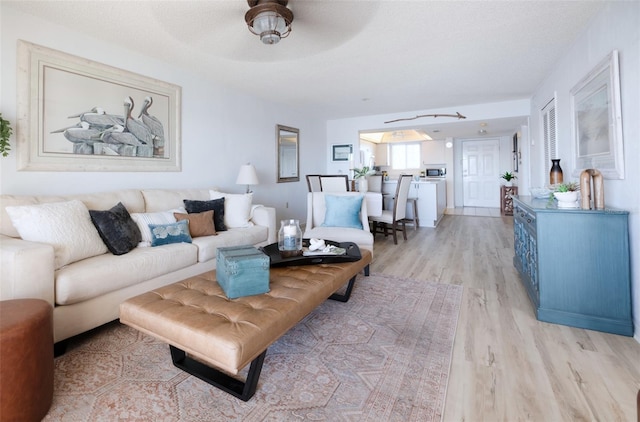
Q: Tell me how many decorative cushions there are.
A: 8